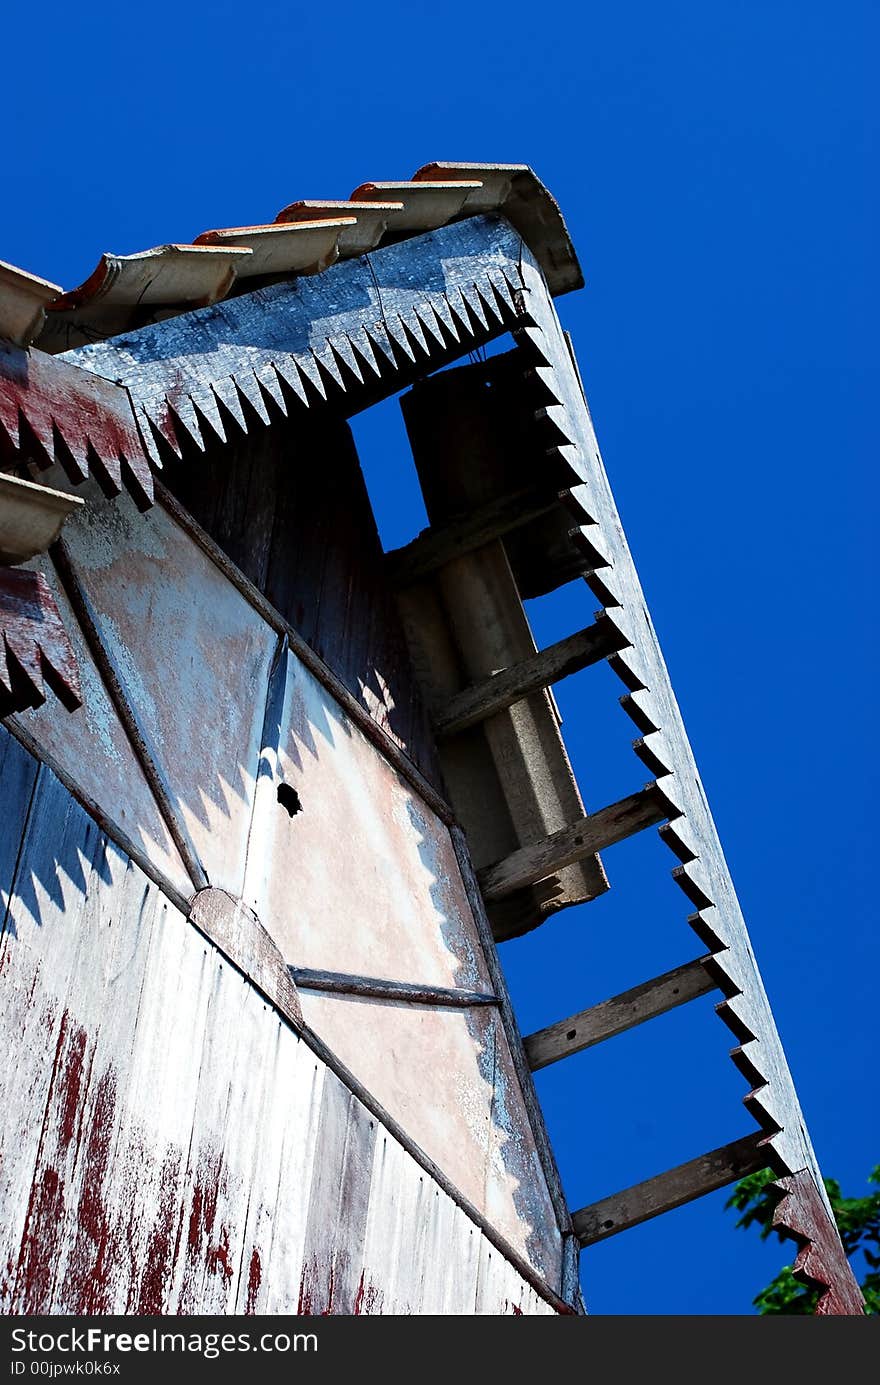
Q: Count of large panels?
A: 4